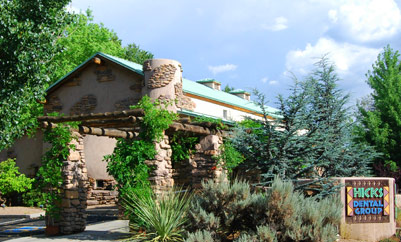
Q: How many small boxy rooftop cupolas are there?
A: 2